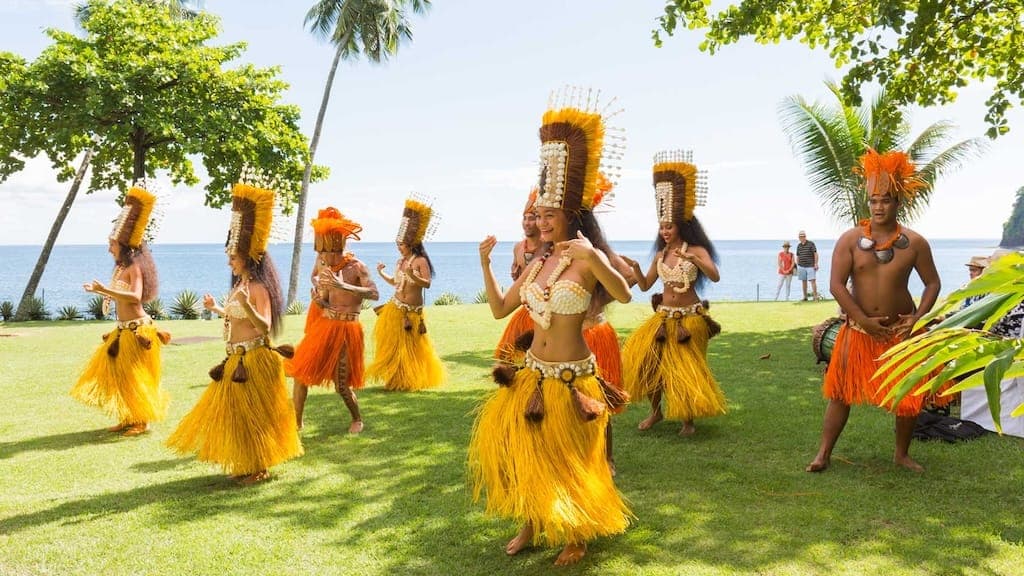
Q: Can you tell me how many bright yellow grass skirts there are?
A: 5